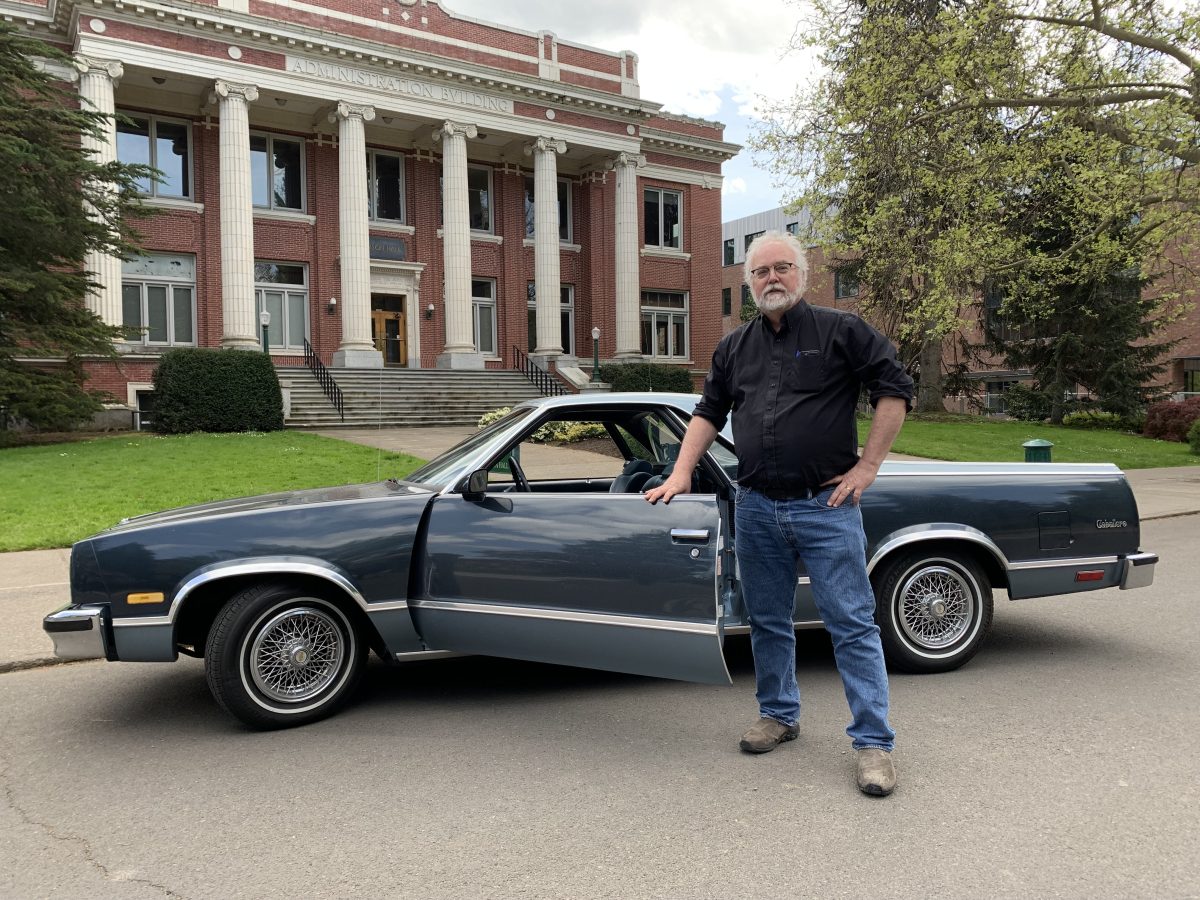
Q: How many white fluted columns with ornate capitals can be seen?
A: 6